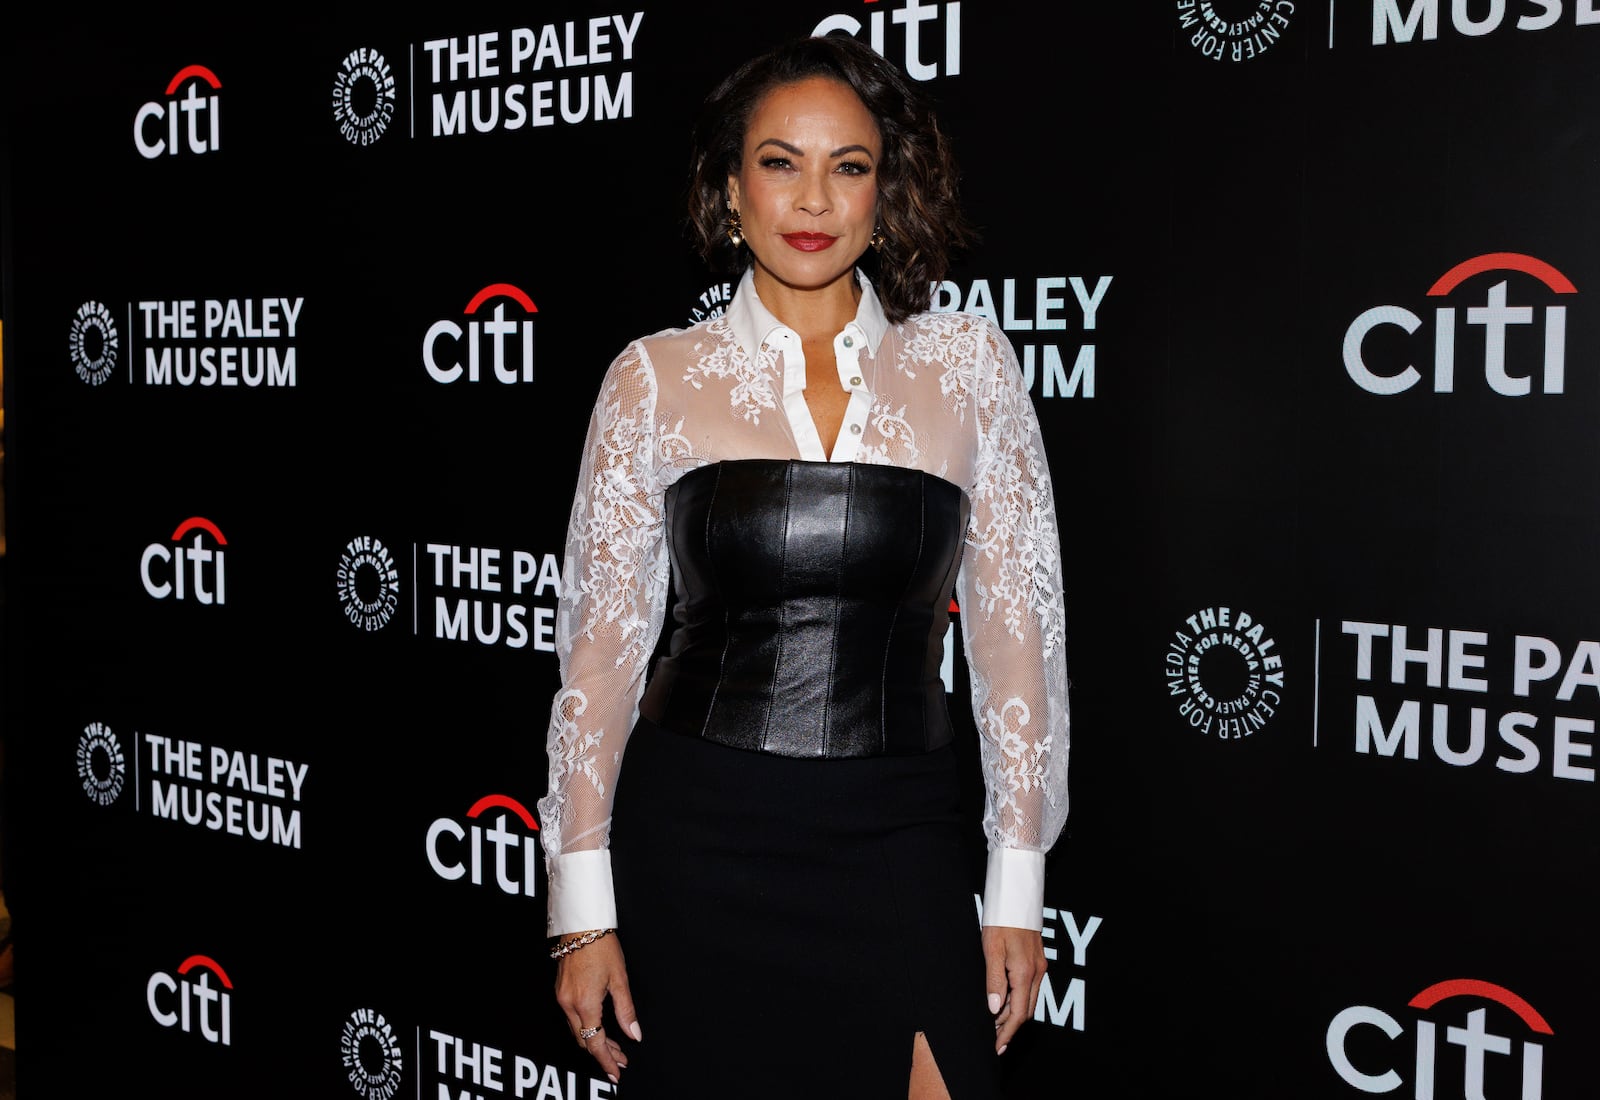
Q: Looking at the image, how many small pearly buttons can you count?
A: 3